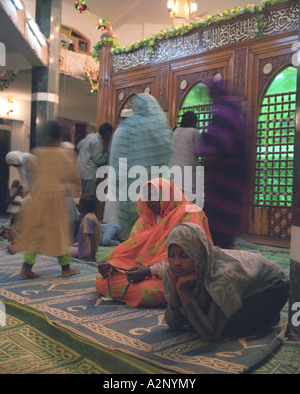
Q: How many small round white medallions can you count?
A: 5